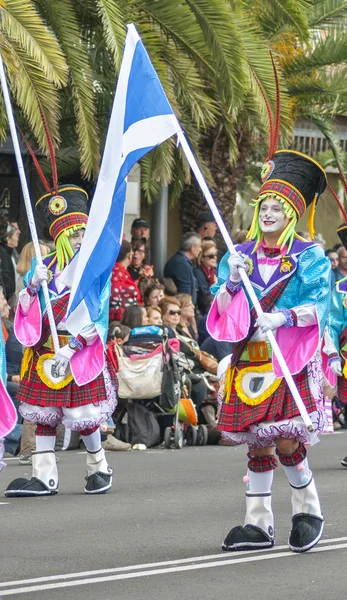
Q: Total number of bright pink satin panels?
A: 6